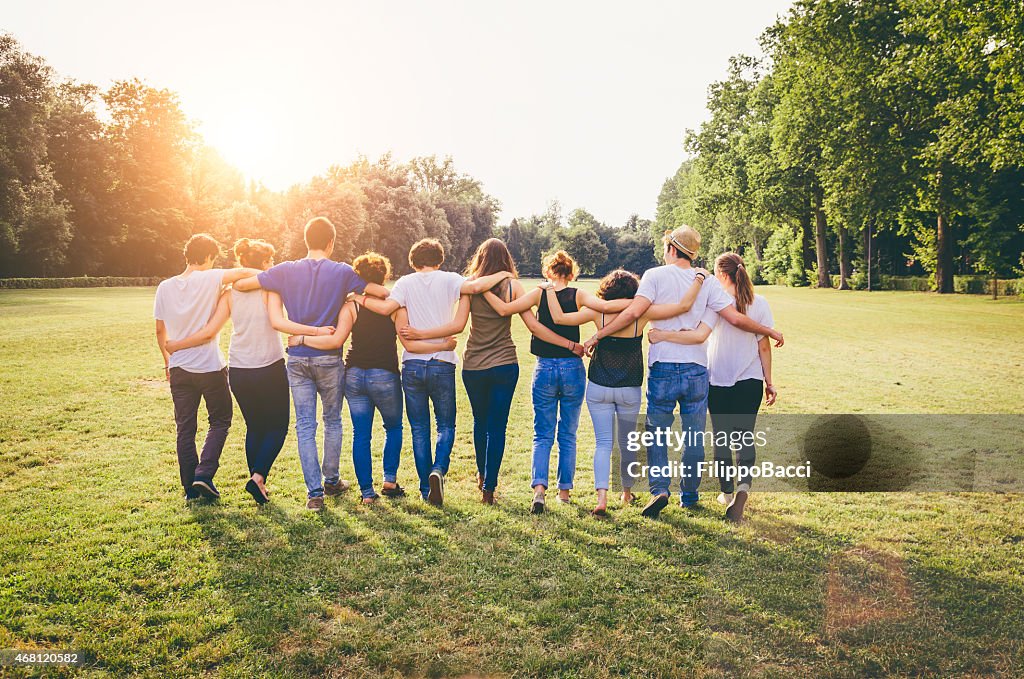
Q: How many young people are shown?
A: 10